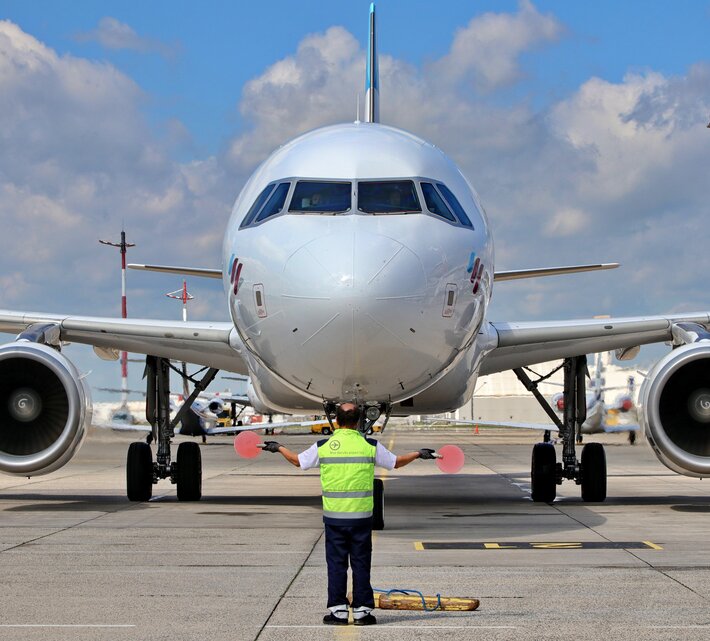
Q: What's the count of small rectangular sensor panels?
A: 2